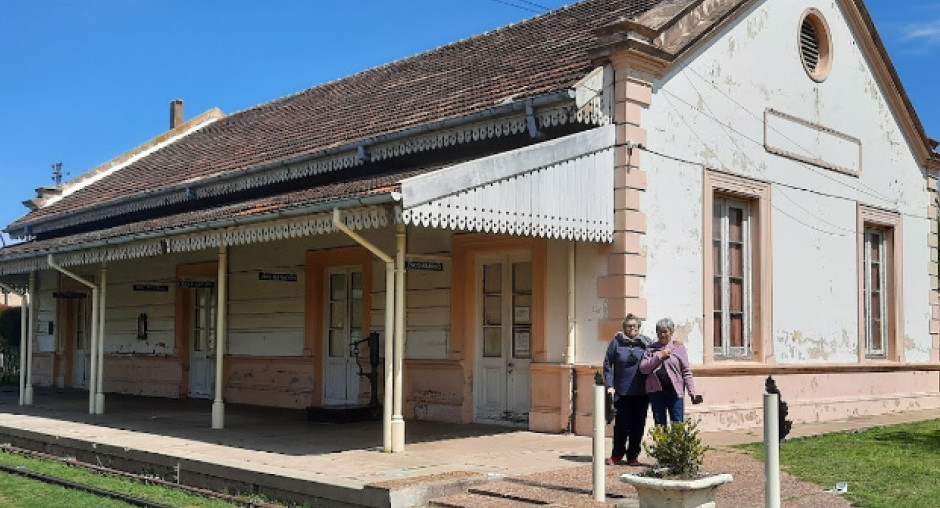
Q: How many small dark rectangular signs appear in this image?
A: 5